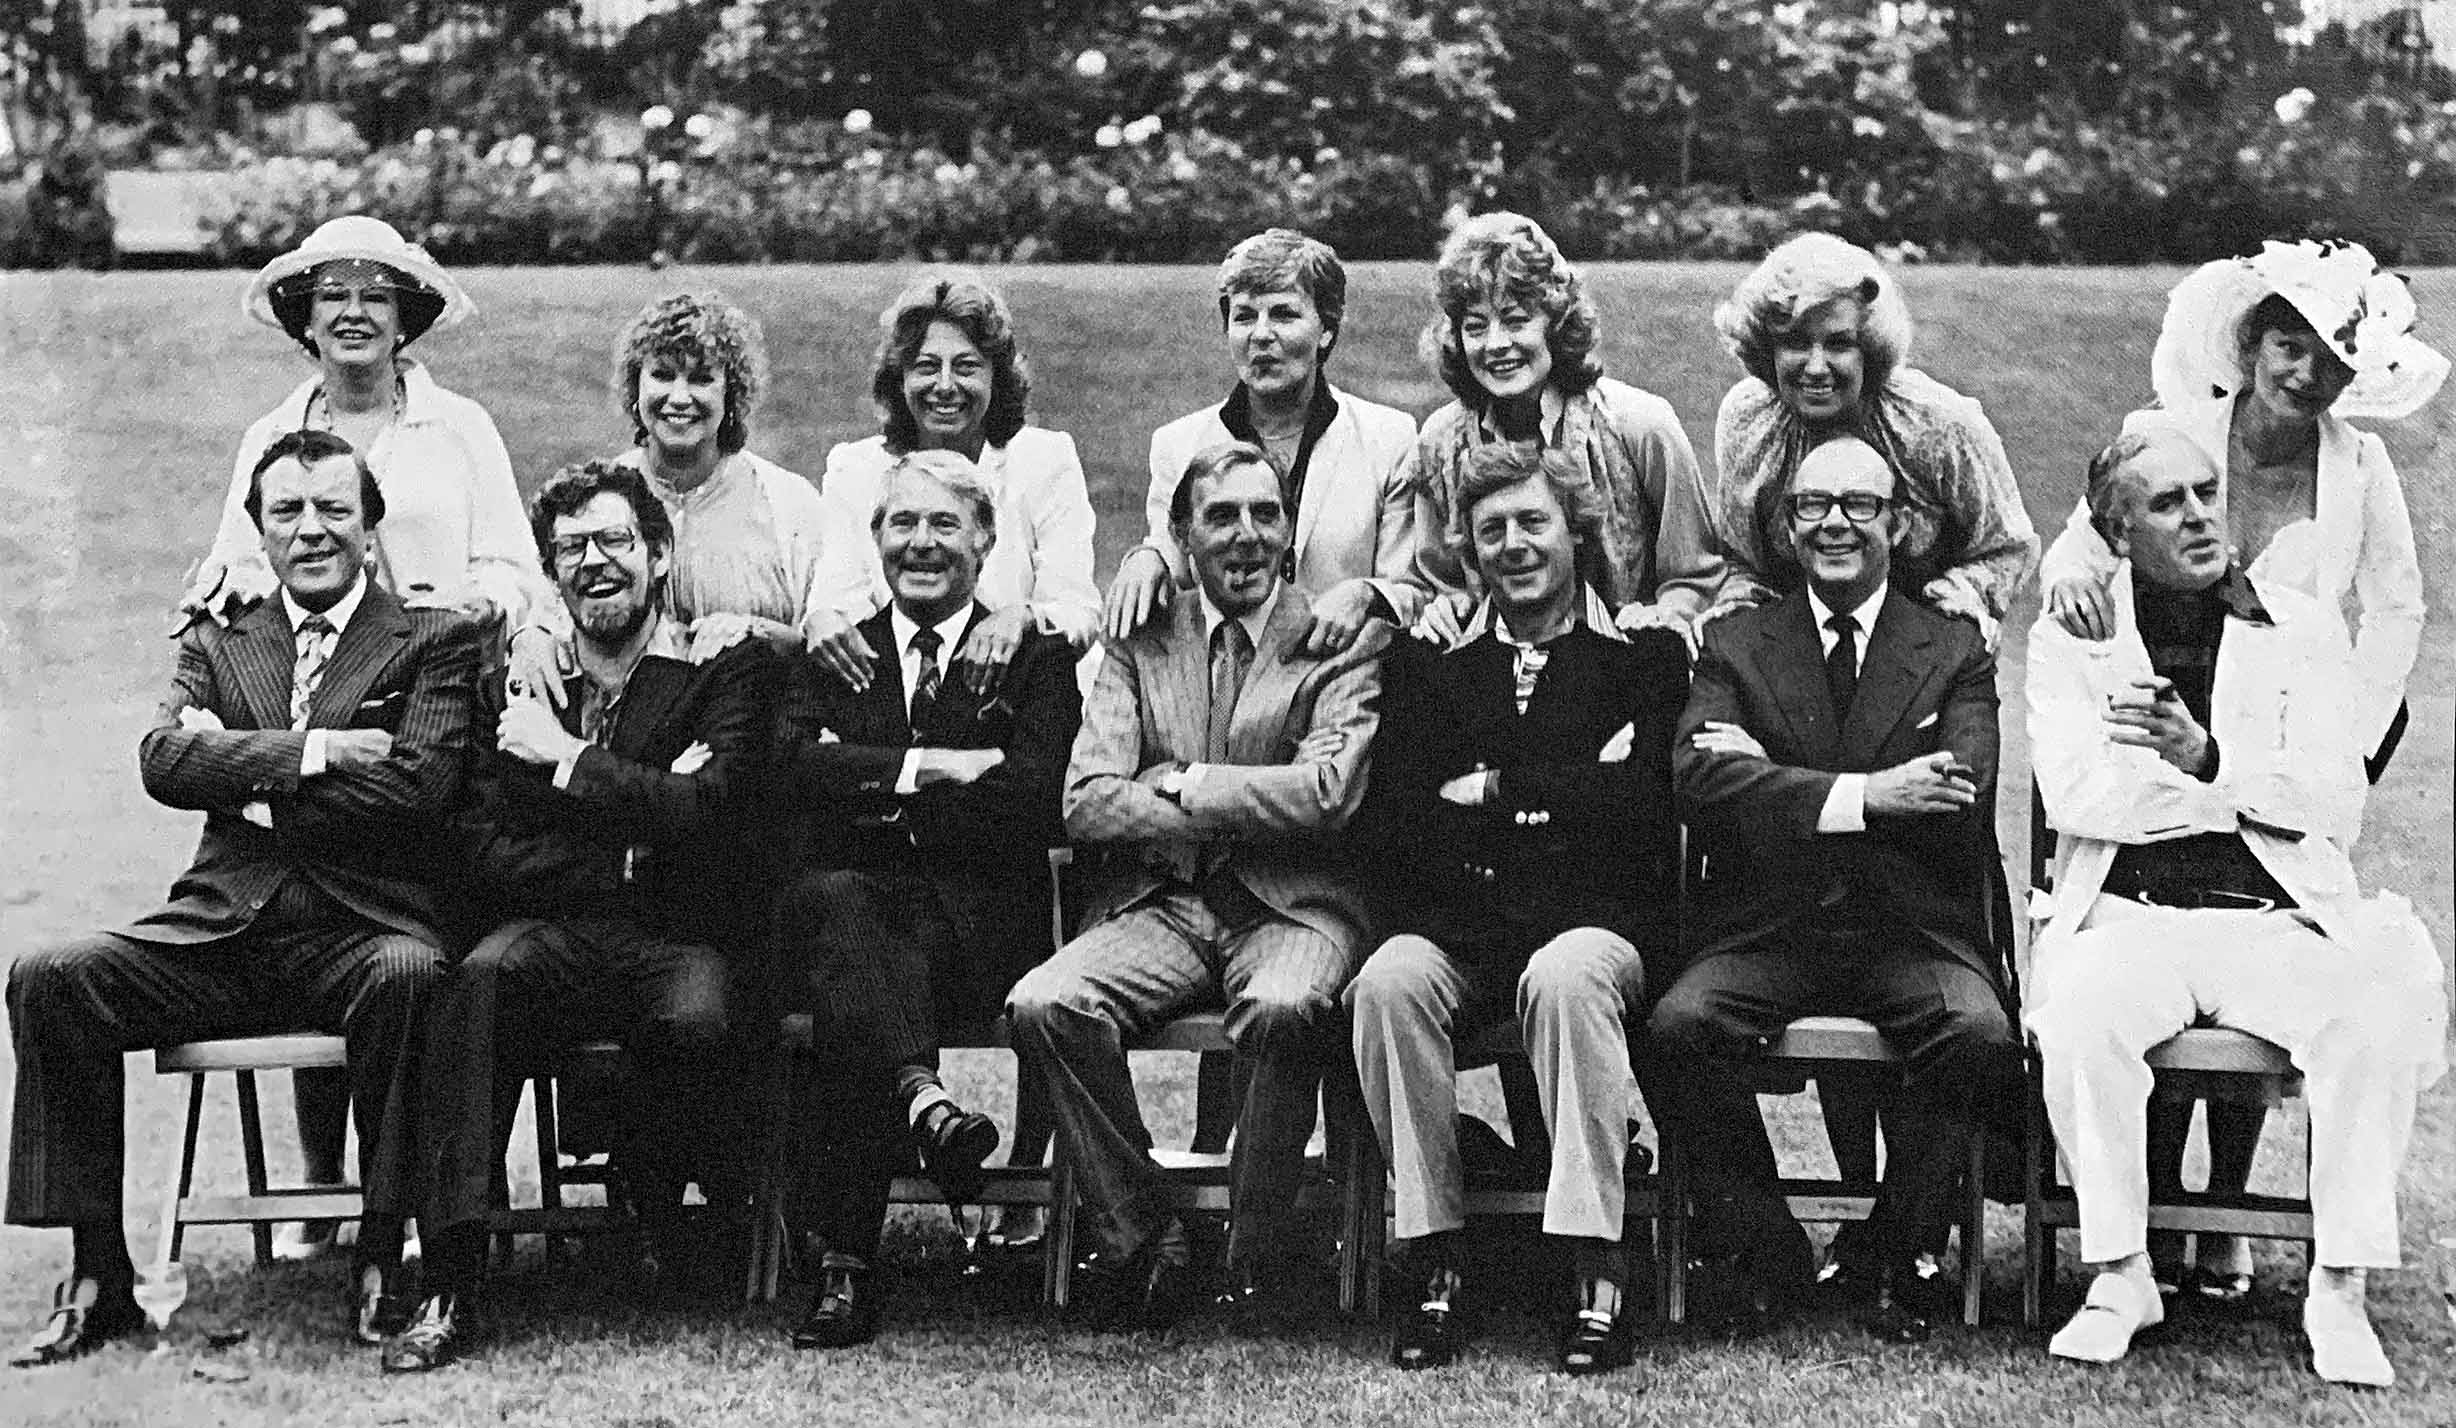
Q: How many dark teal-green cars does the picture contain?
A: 0